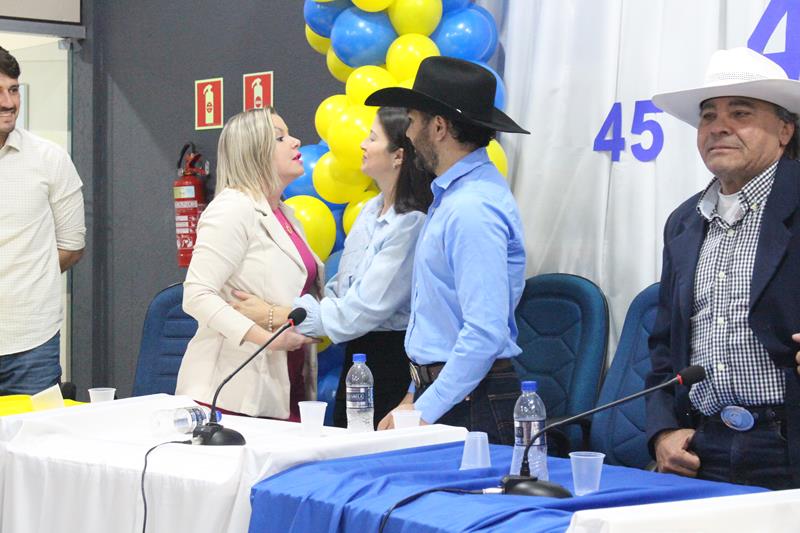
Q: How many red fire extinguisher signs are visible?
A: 2